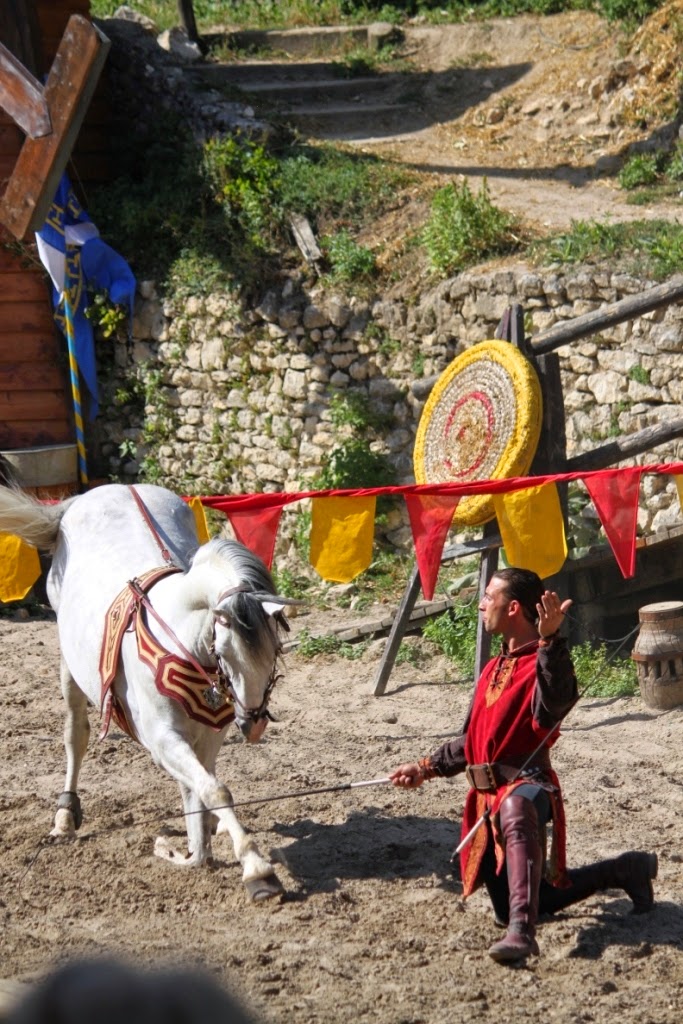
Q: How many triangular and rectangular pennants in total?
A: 8